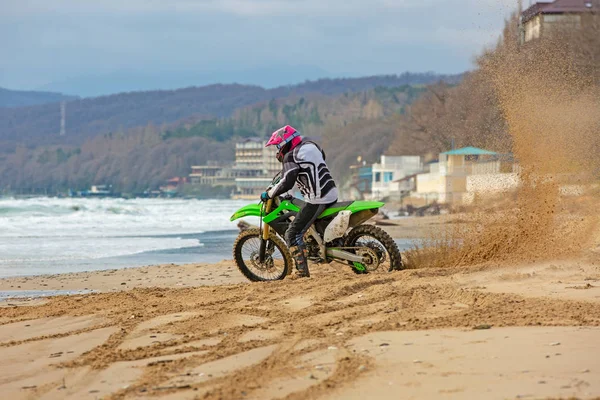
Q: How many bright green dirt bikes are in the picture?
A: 1